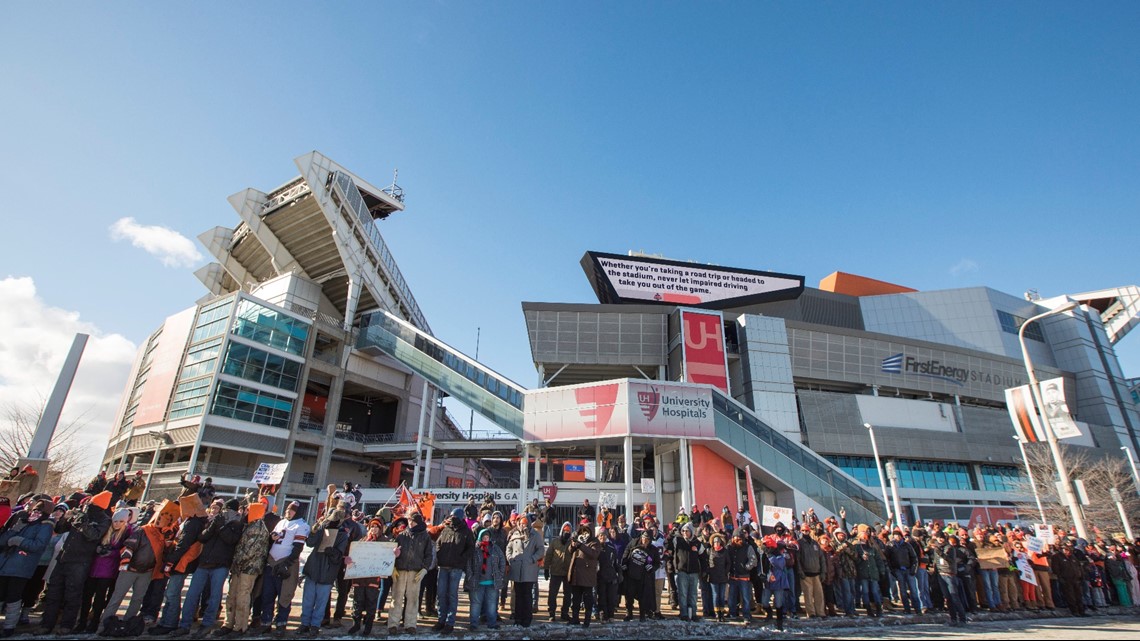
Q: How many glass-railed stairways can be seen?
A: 2